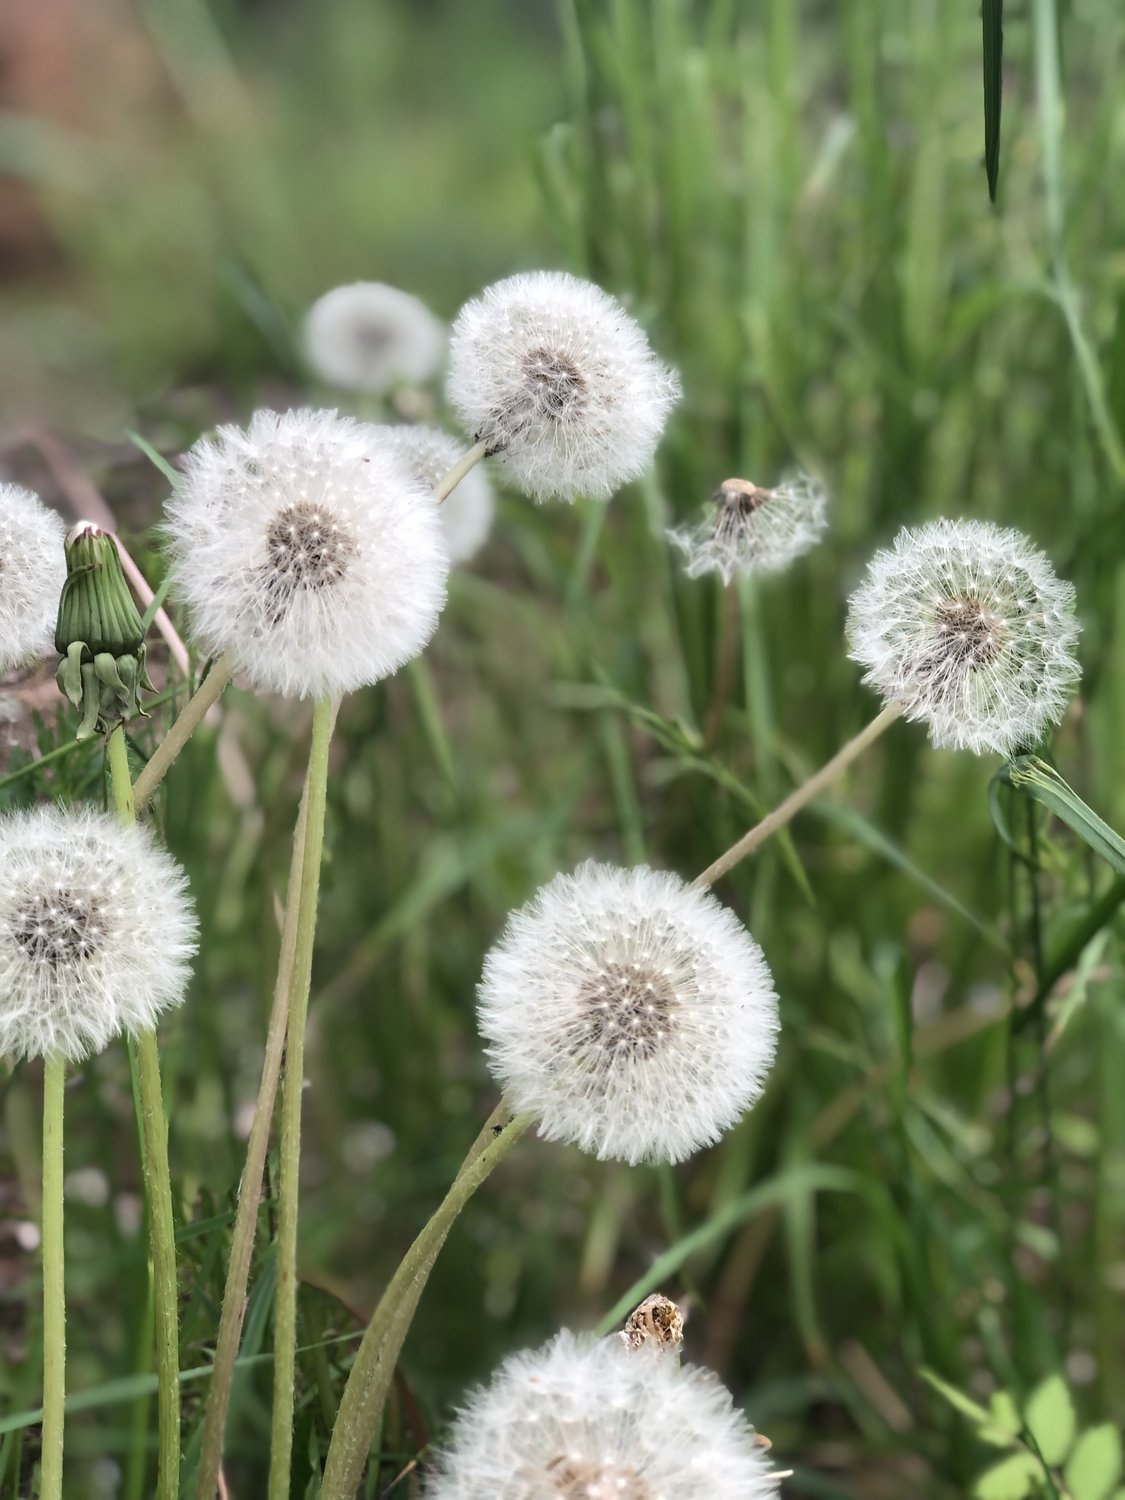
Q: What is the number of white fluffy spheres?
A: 9